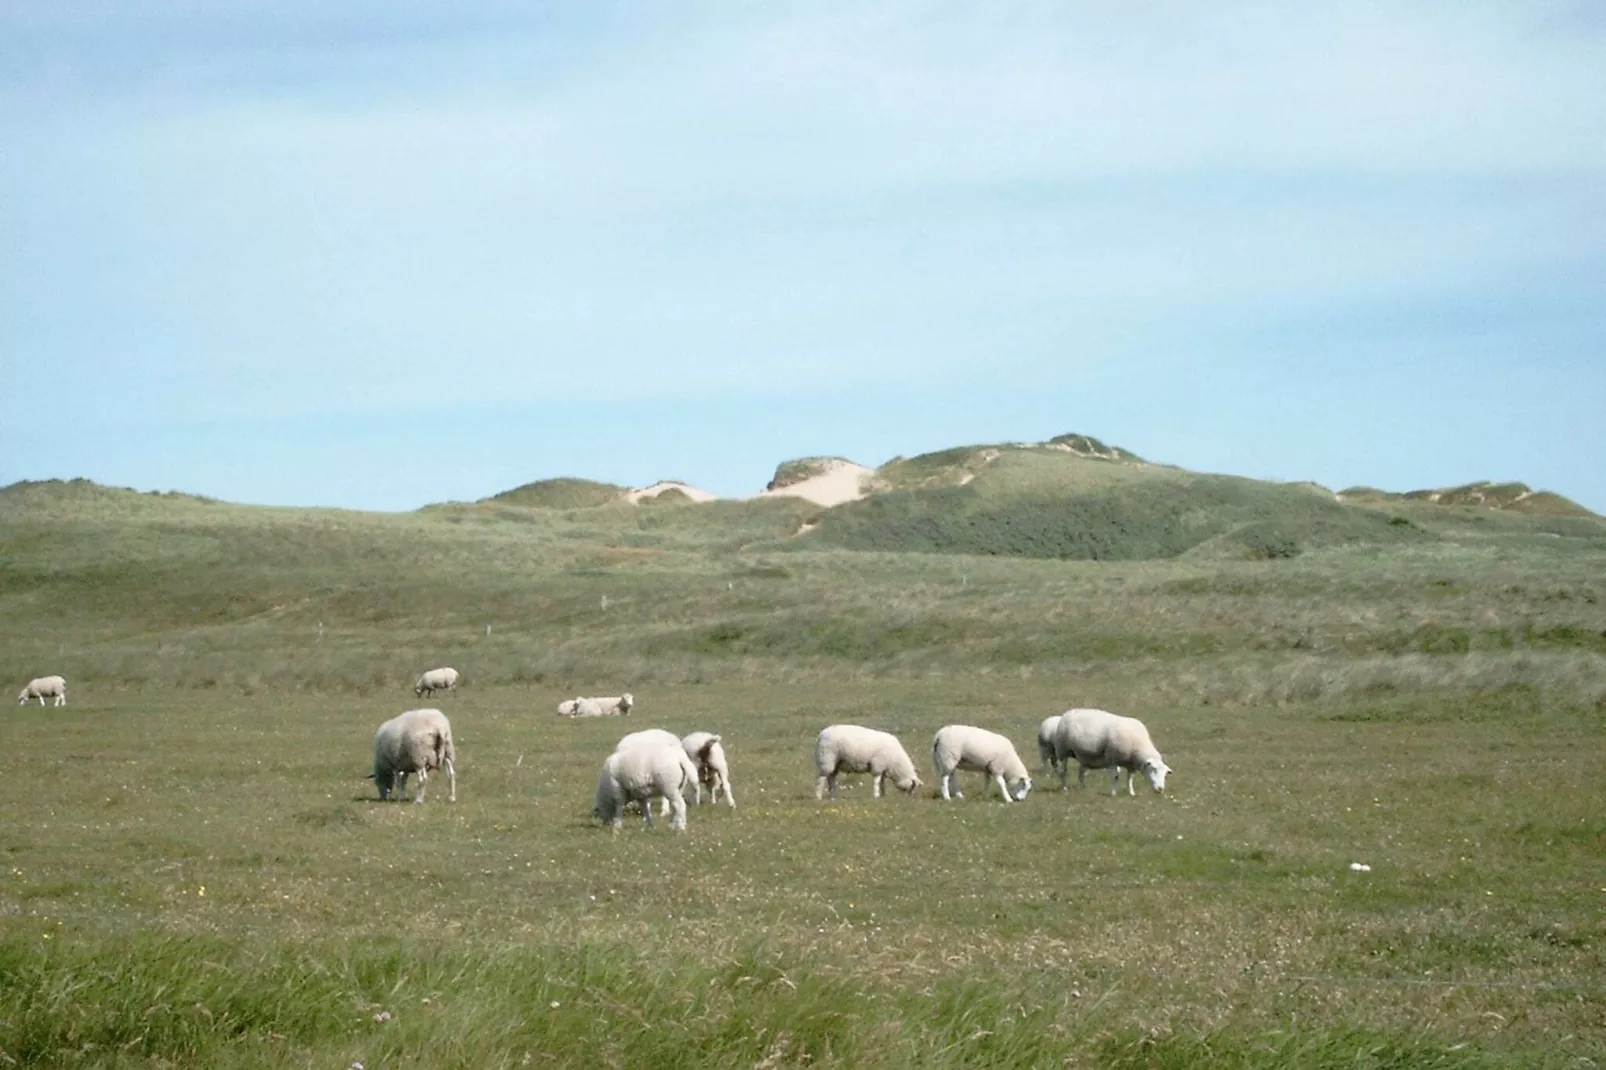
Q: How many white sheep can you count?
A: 12